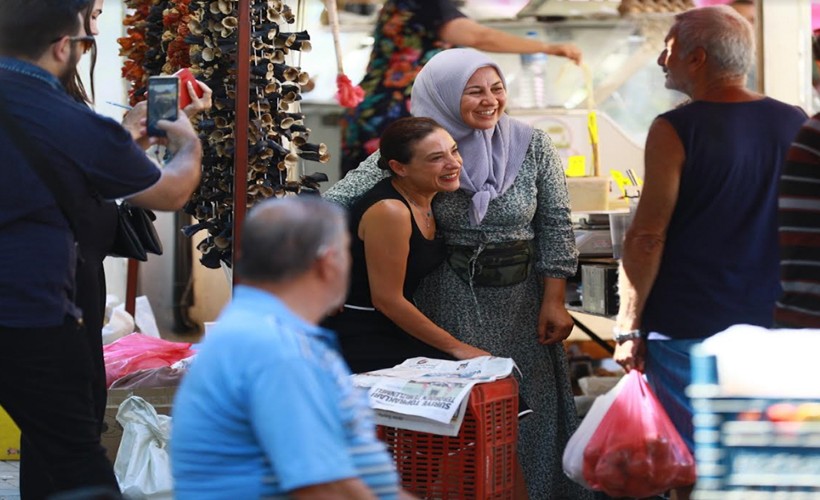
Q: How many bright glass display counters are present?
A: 1